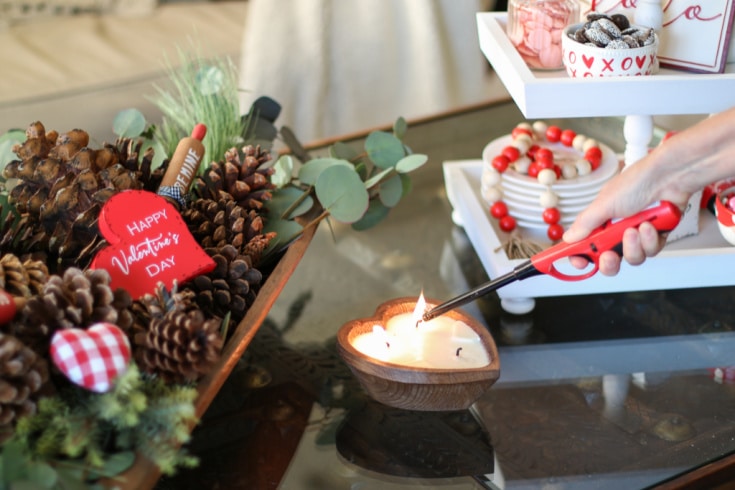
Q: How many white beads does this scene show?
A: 13